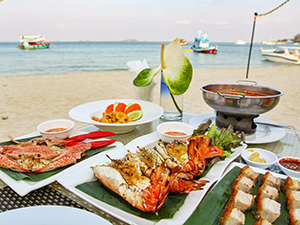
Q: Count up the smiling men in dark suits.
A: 0